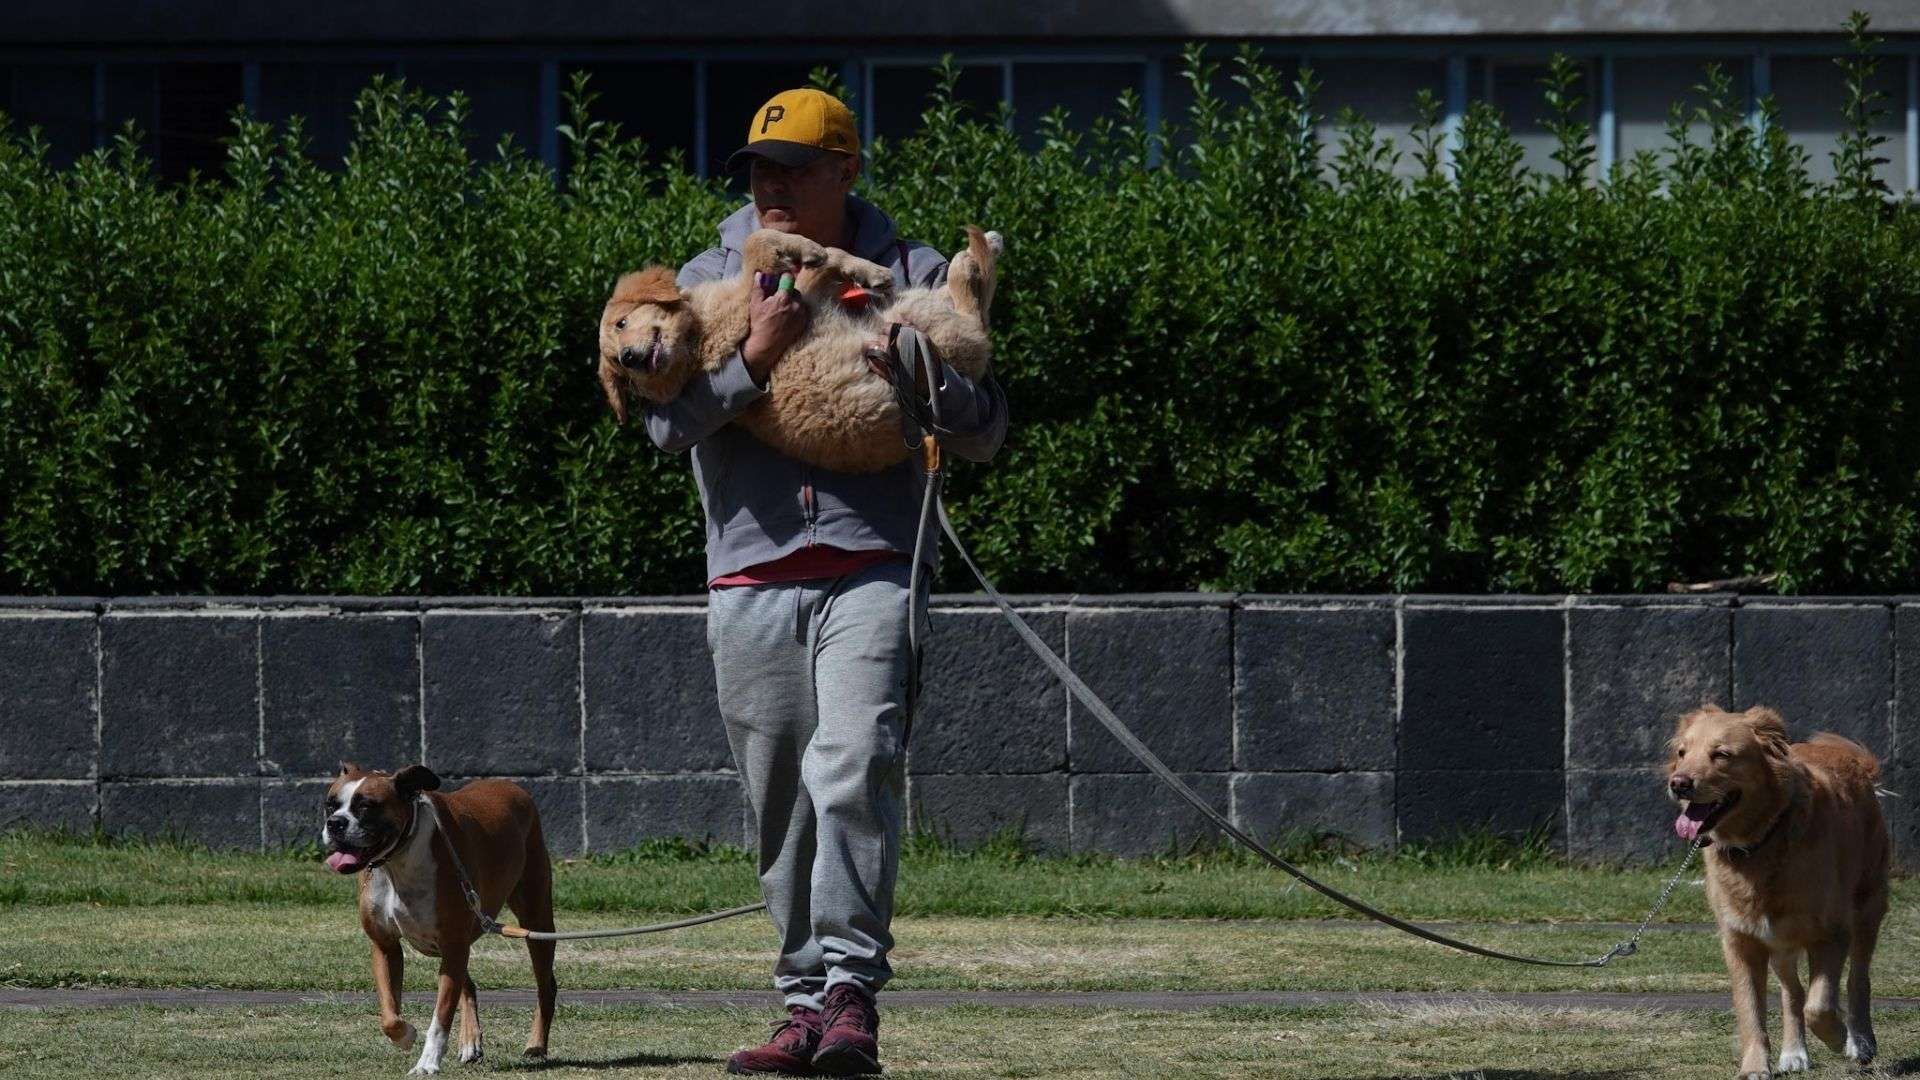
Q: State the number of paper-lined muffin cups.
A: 0